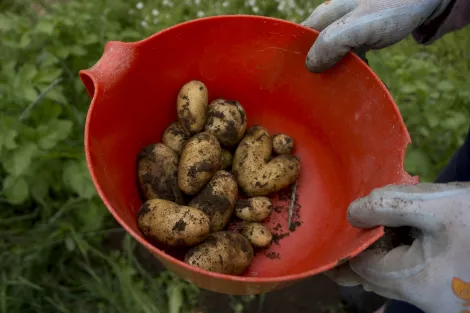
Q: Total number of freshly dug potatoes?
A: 13